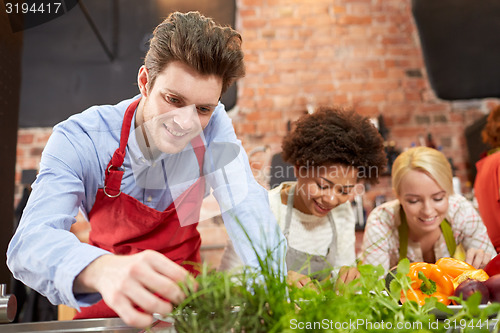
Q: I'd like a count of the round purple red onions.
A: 2